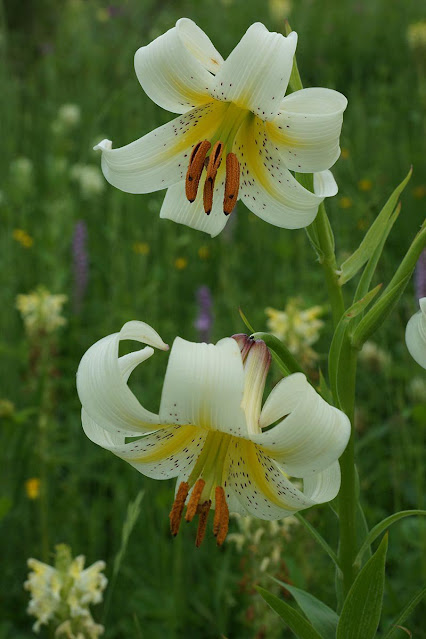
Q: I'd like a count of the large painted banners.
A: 0